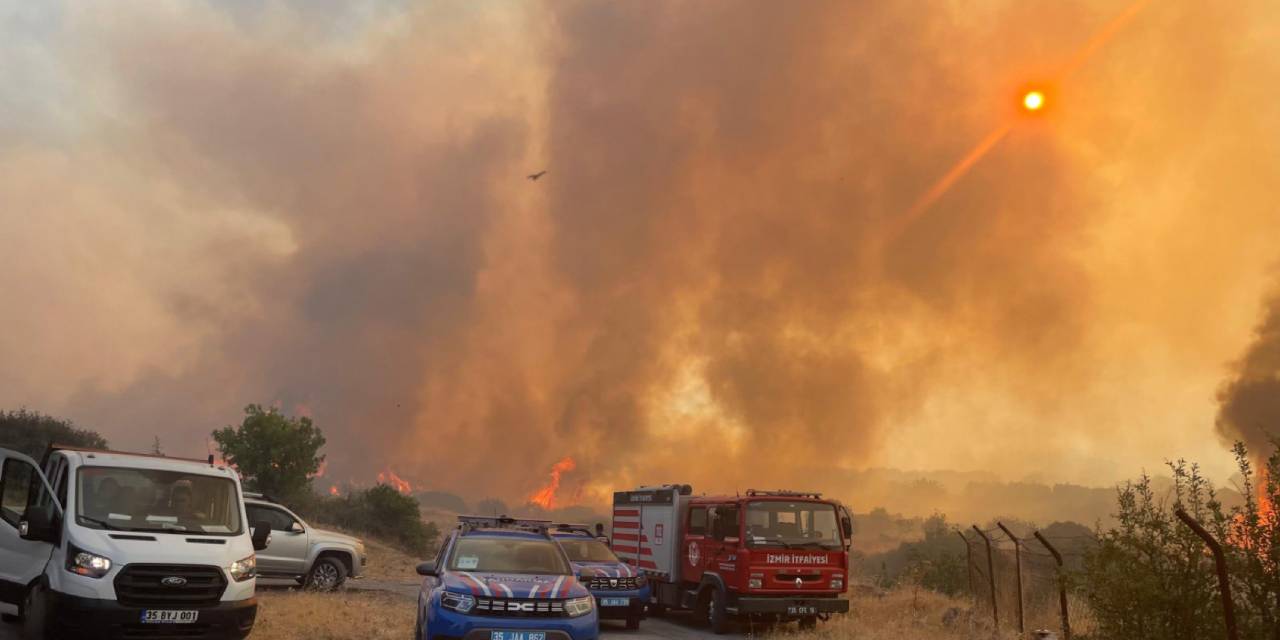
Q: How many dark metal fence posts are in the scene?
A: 5